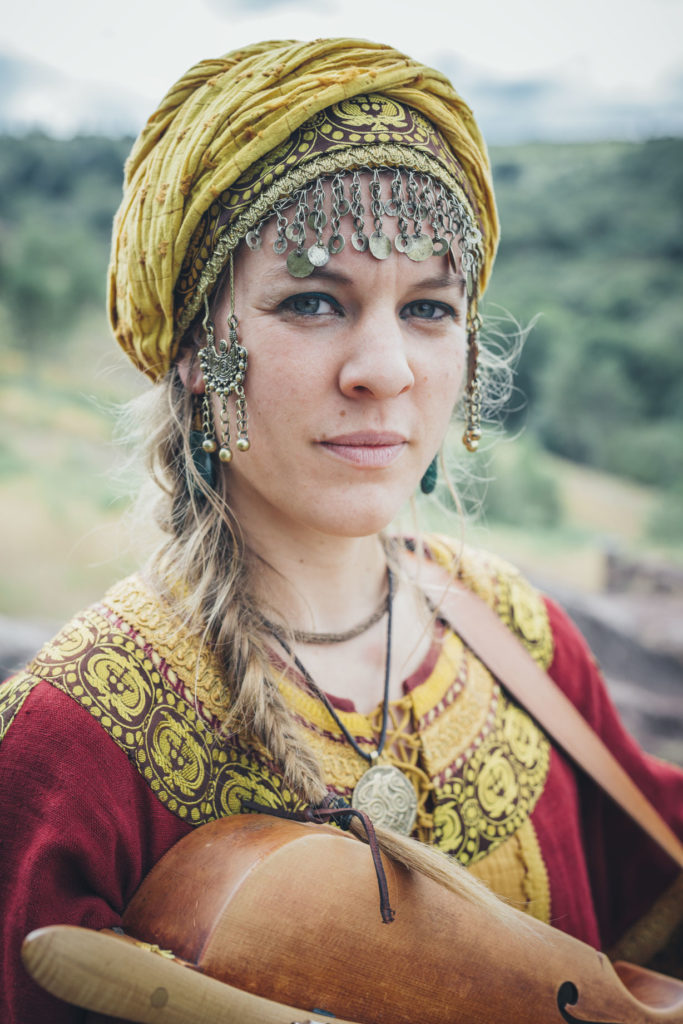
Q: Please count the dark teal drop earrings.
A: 2